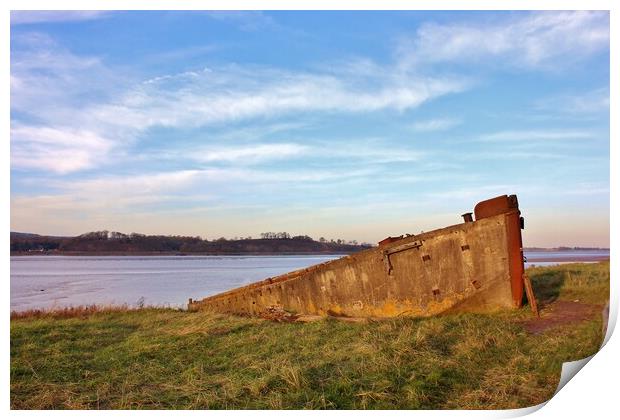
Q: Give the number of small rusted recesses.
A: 4